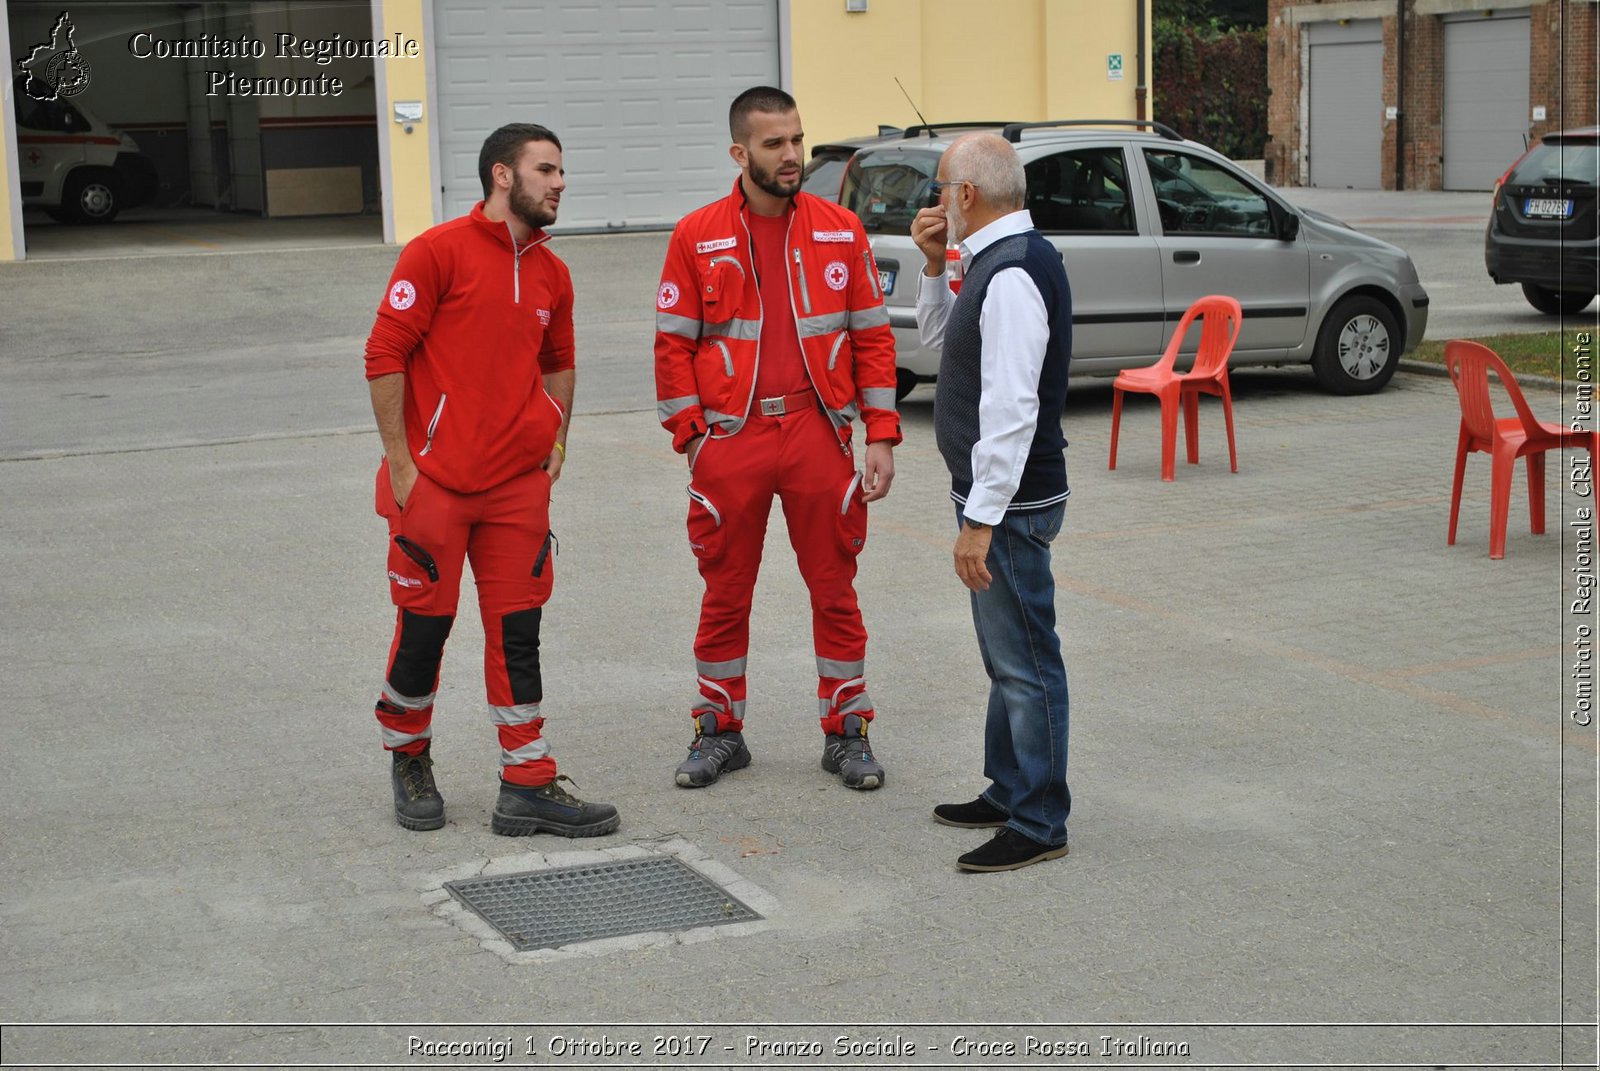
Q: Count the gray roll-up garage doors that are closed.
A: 3